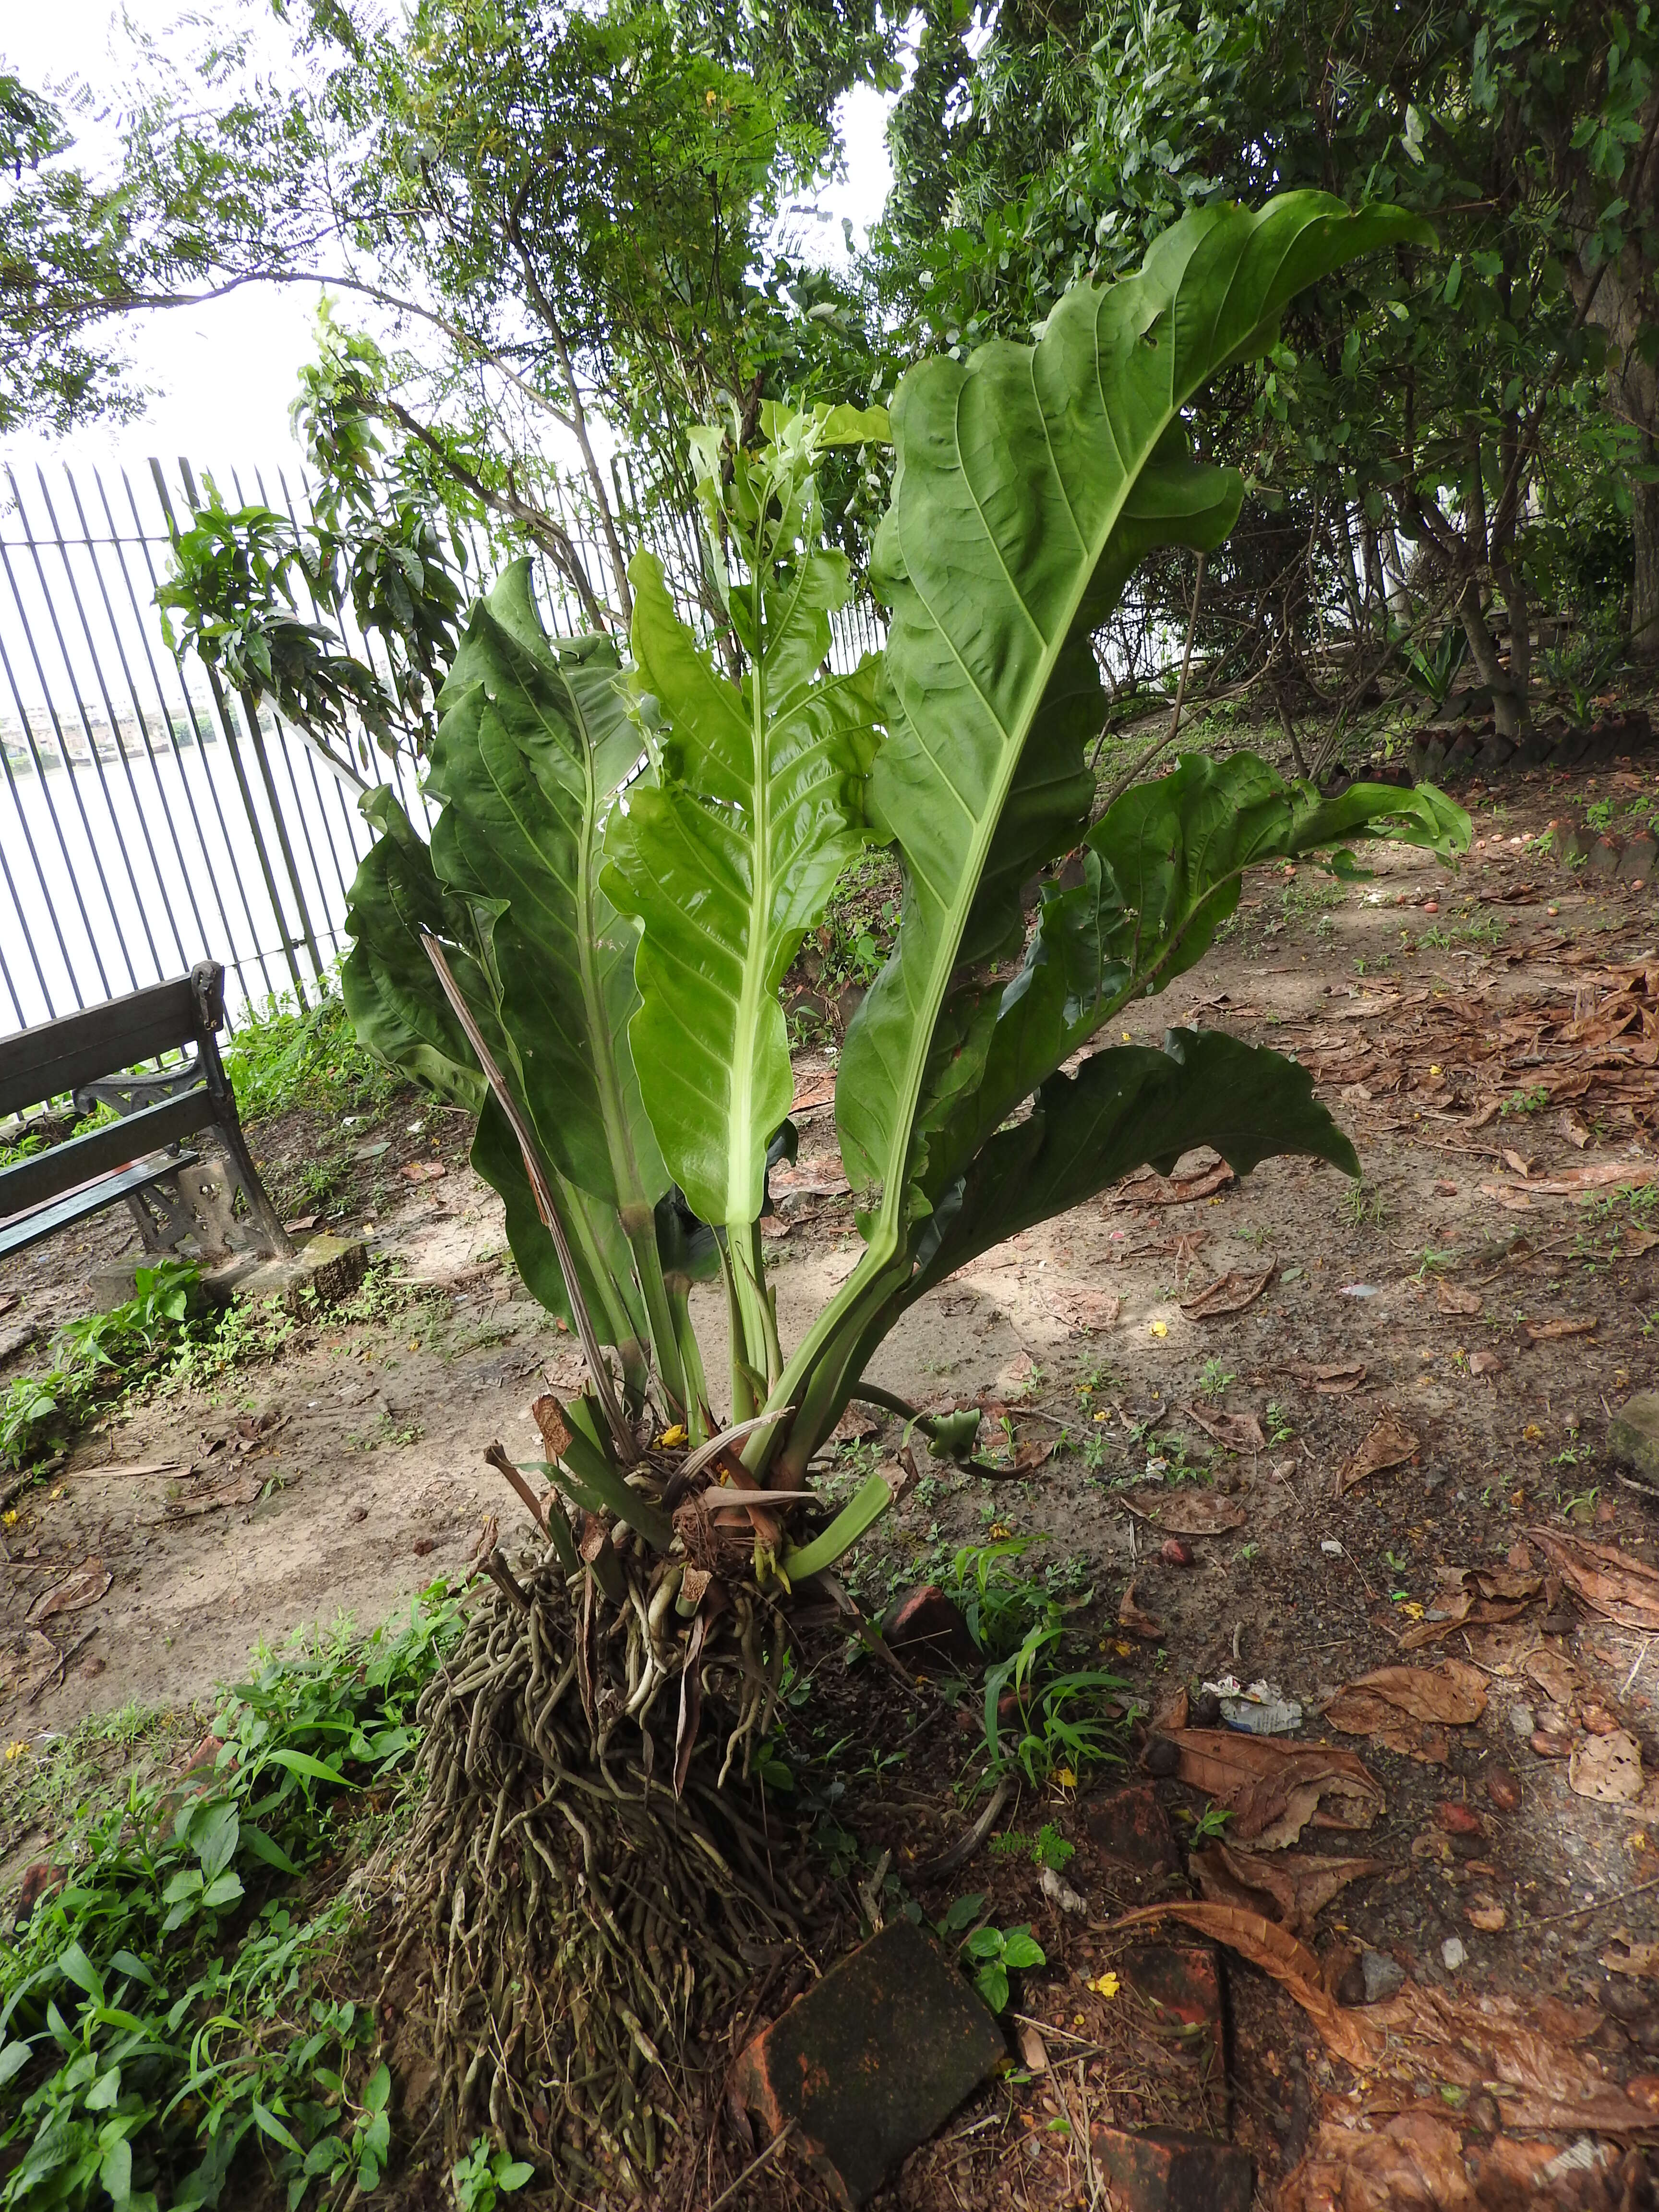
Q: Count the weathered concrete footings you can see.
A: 1